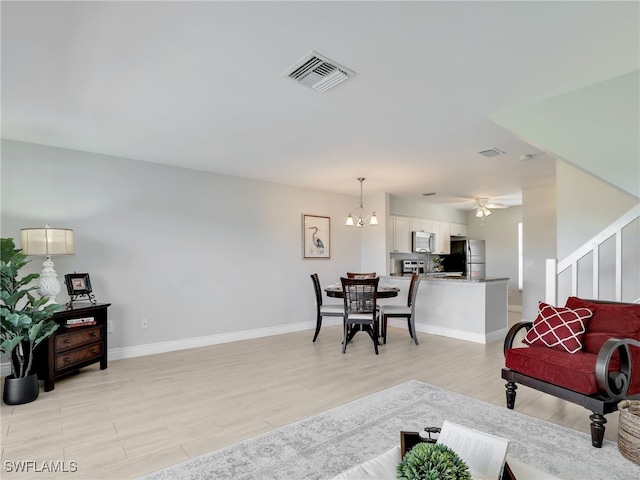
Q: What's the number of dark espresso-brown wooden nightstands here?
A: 1